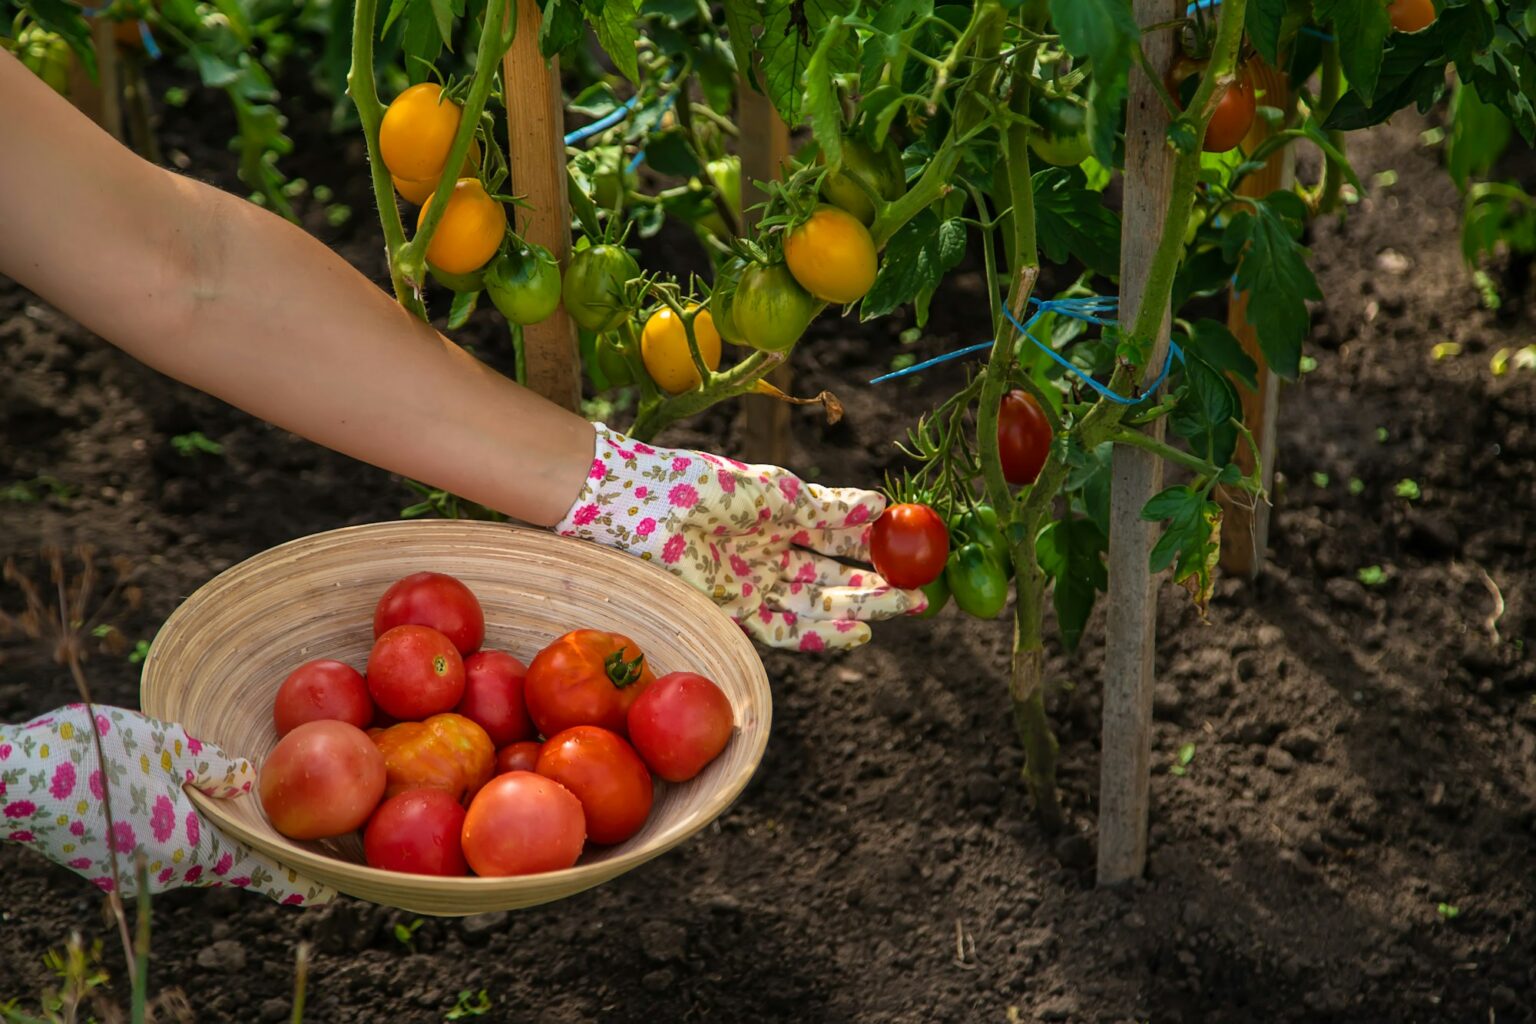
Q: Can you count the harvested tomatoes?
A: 12